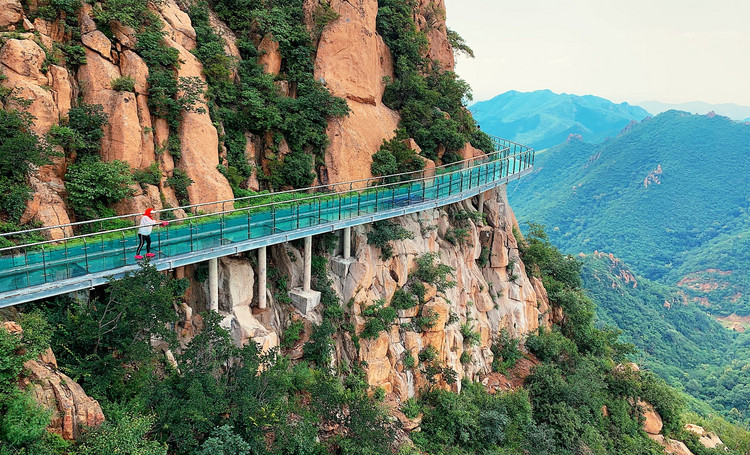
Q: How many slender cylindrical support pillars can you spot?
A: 5